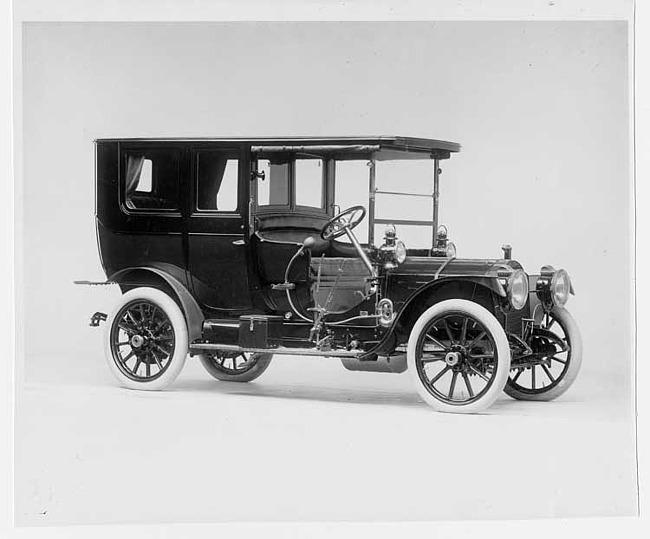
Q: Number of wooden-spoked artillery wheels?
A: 4